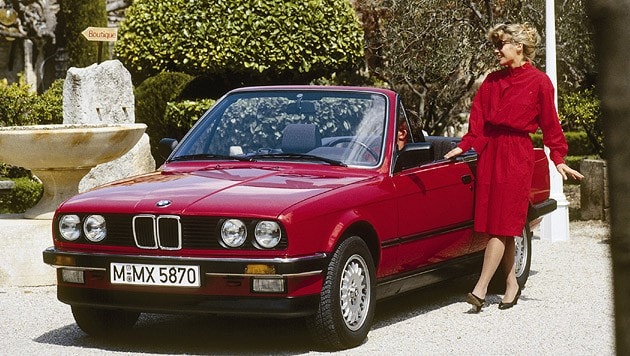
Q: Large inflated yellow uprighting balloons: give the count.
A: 0